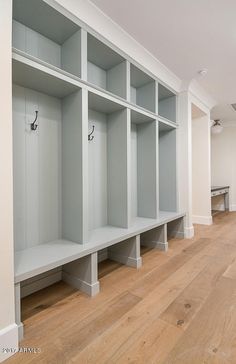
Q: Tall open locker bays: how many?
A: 4